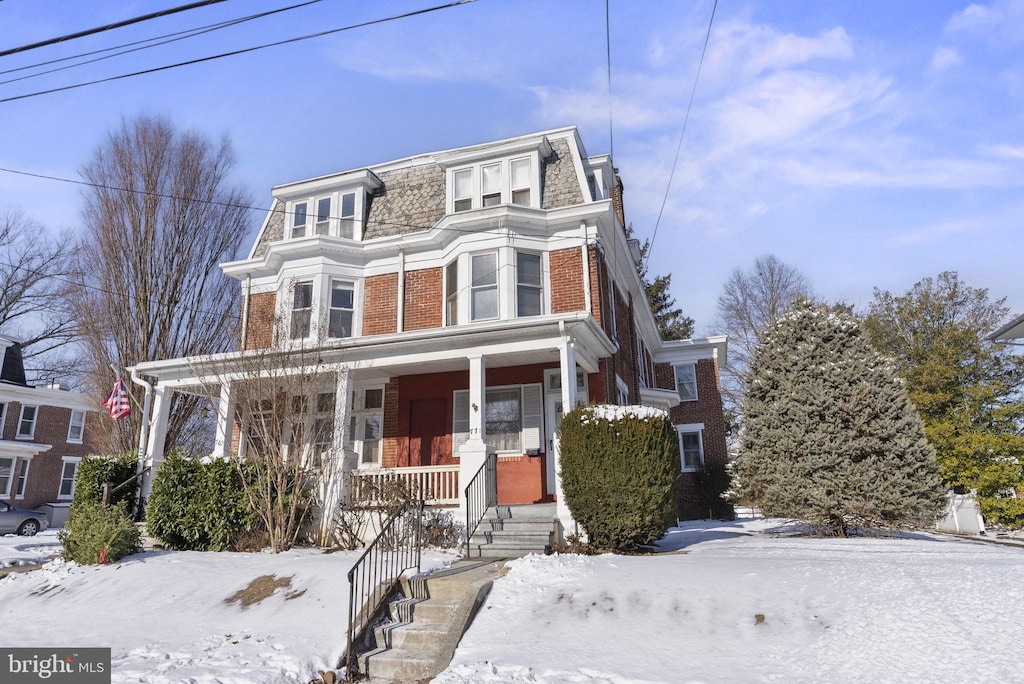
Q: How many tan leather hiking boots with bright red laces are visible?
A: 0